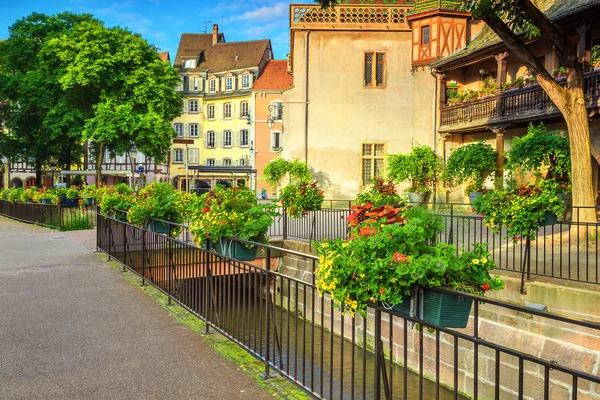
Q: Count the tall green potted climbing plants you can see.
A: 4